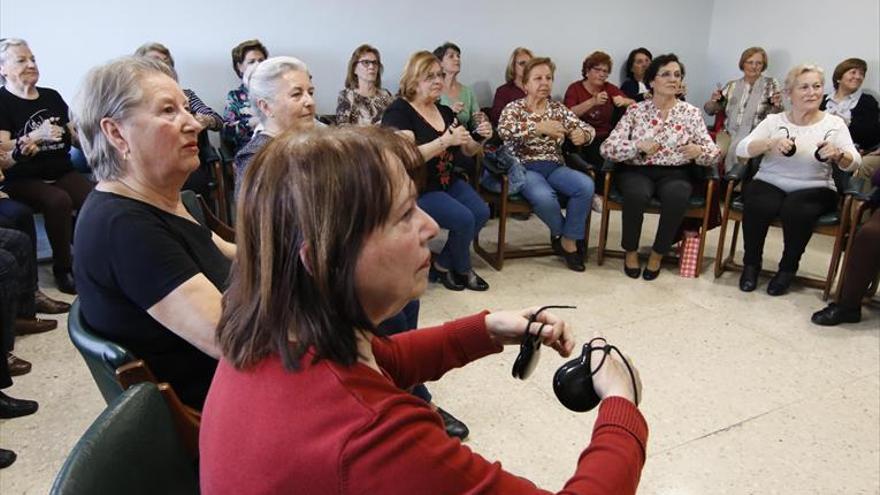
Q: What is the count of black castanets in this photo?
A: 4